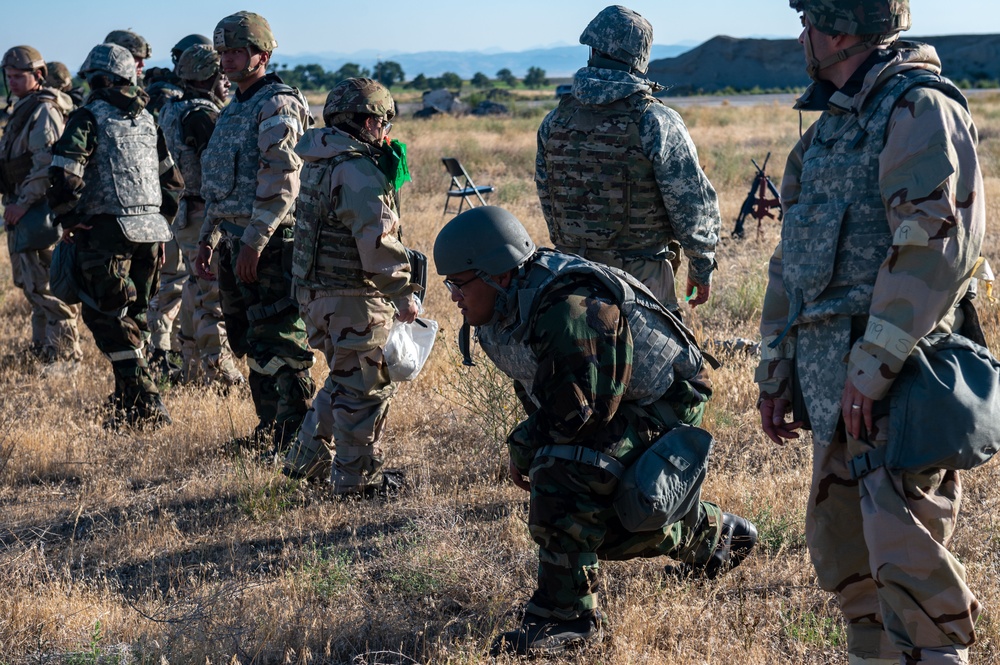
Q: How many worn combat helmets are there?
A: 11